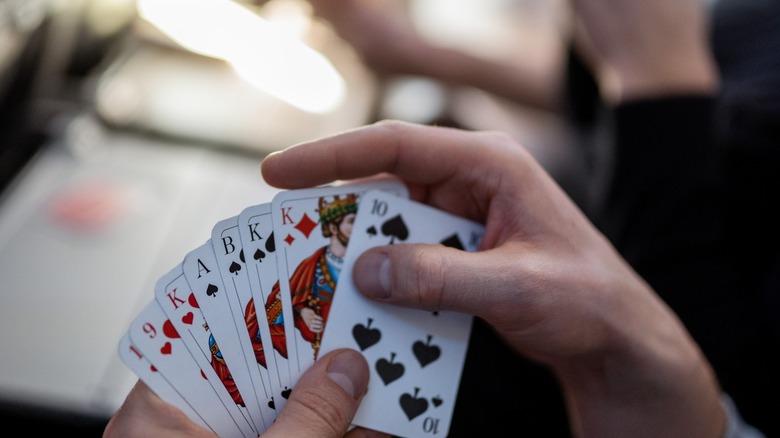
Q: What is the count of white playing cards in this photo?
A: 8